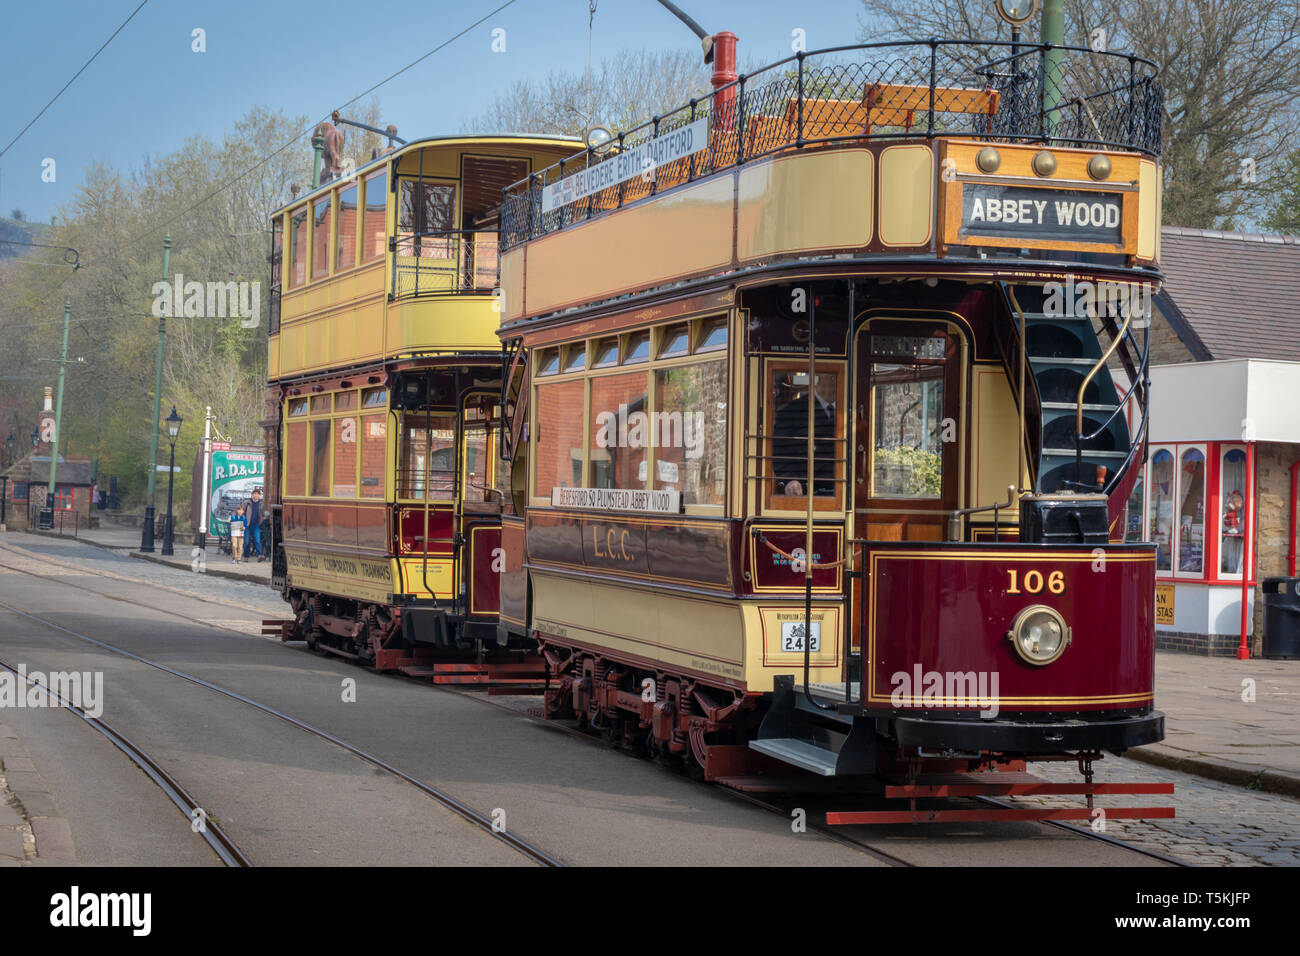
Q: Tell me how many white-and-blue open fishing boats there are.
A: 0